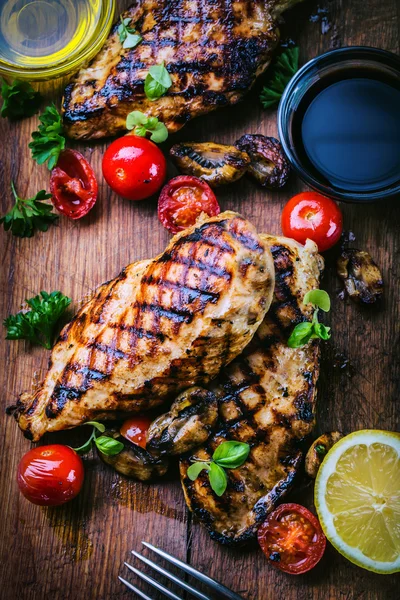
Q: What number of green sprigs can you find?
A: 11